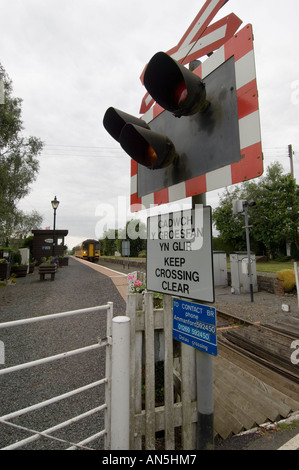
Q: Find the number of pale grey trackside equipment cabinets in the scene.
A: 2